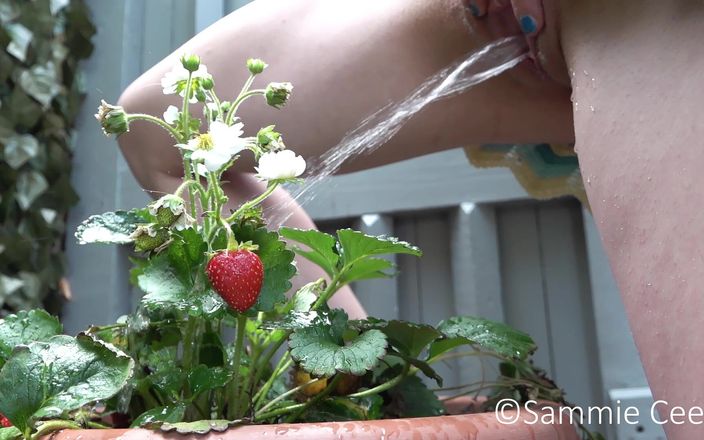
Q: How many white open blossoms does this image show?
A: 3